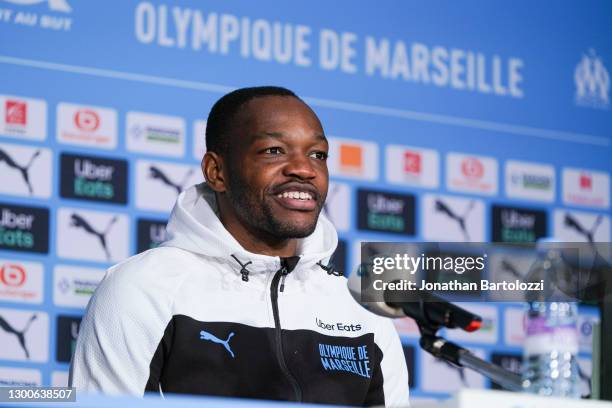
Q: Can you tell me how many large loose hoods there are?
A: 1